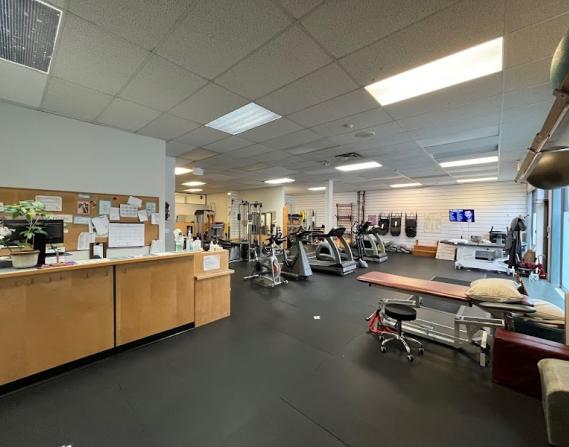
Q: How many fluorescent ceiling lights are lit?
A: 11